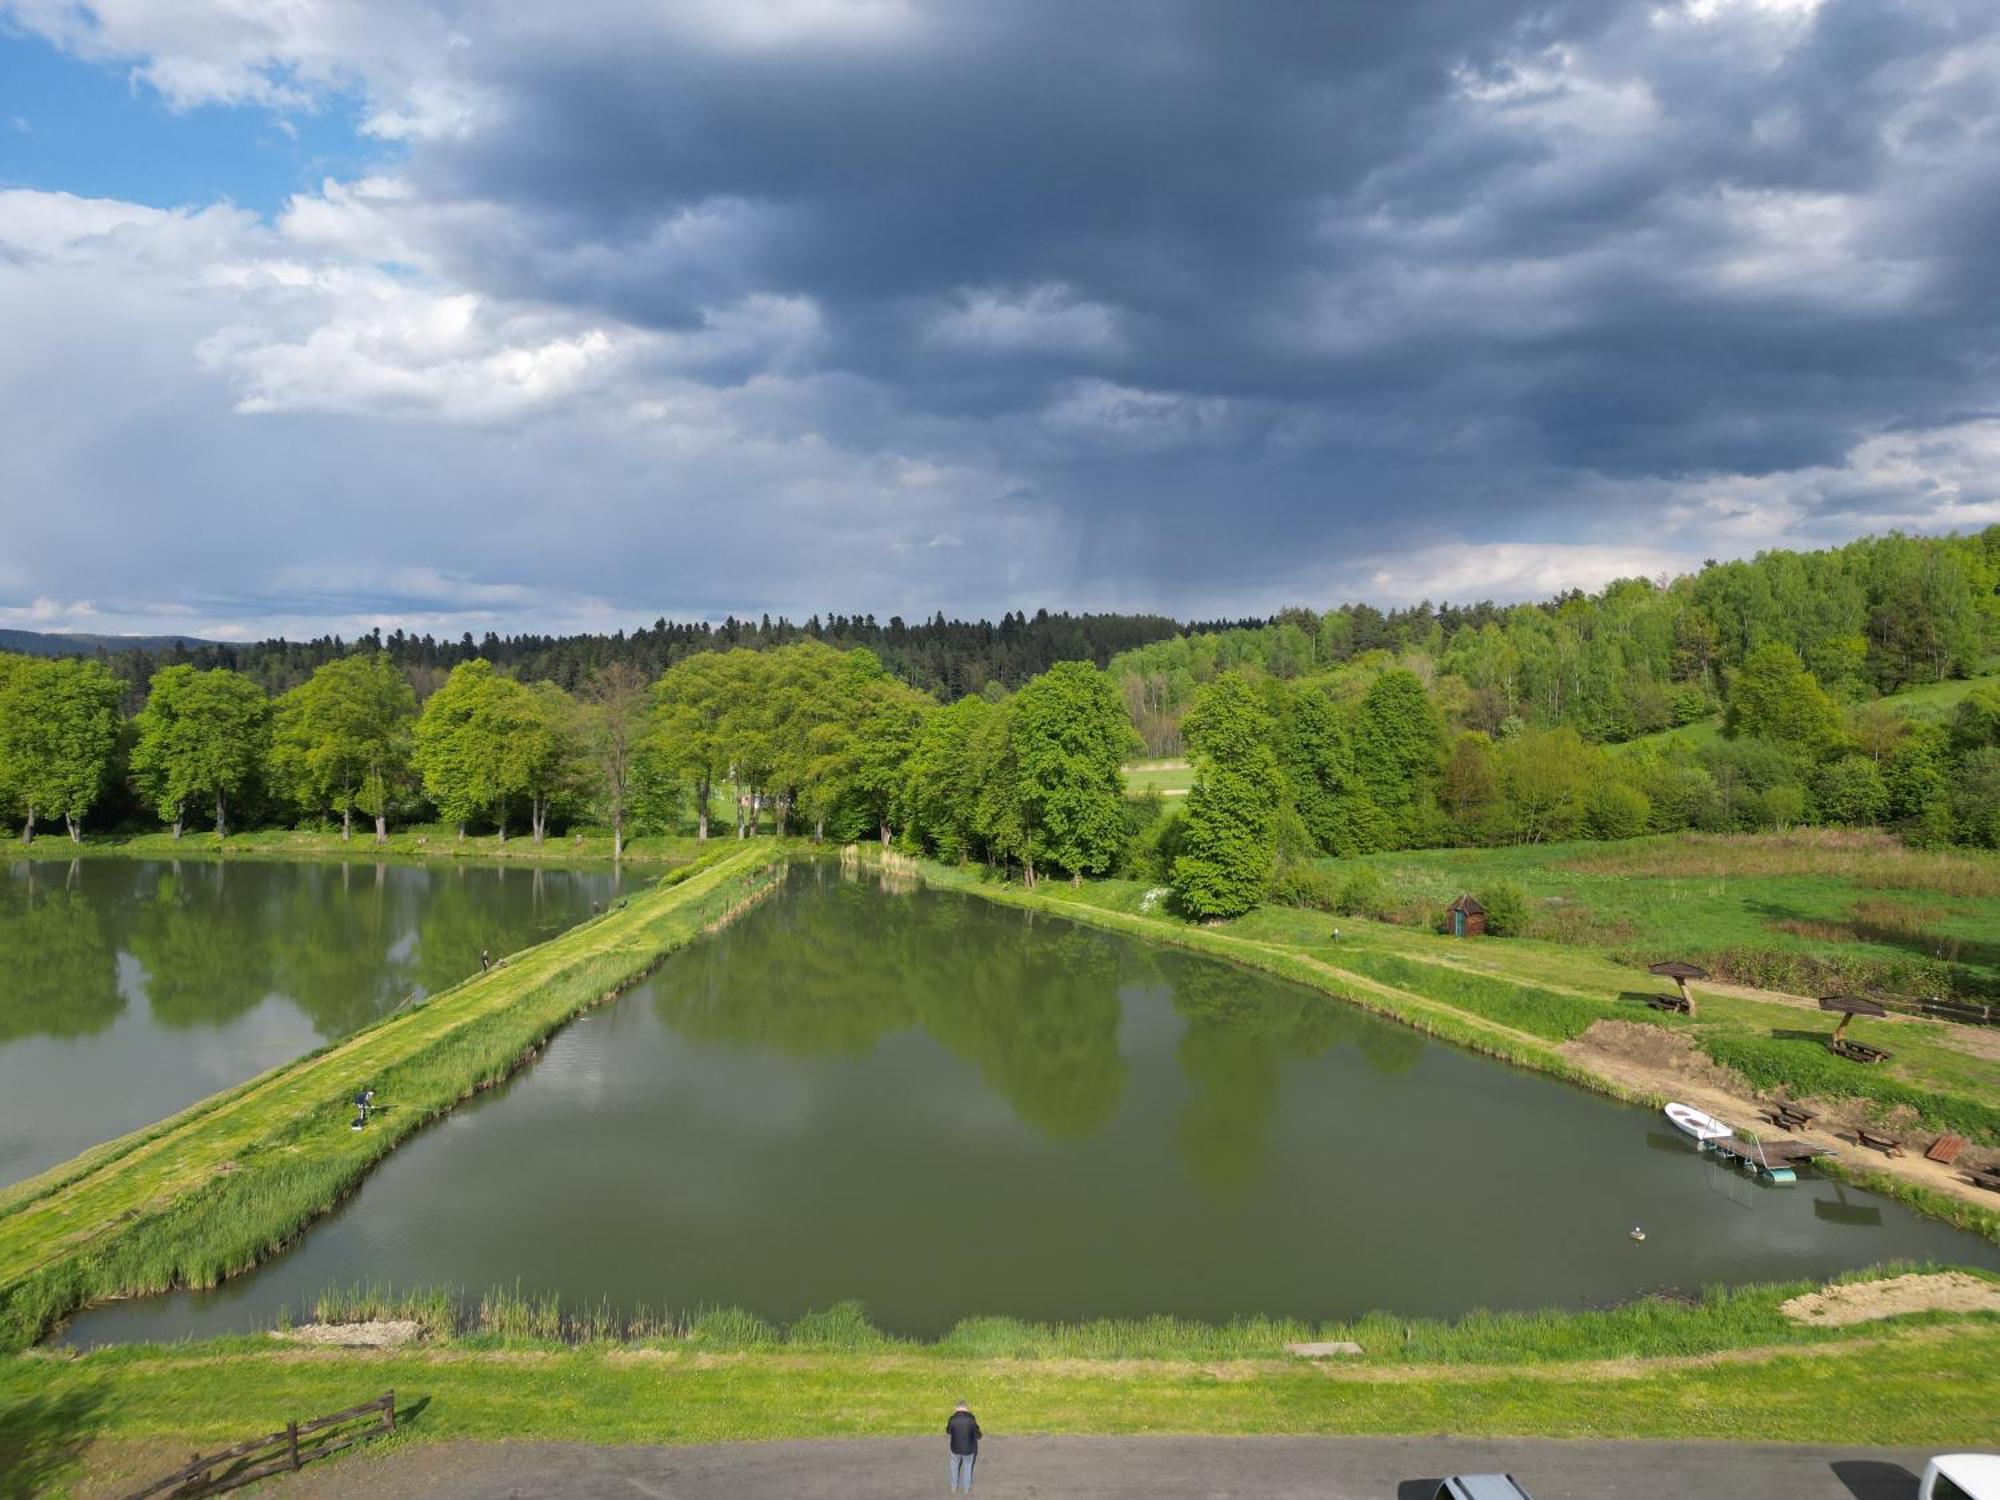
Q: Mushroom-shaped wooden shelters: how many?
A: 2